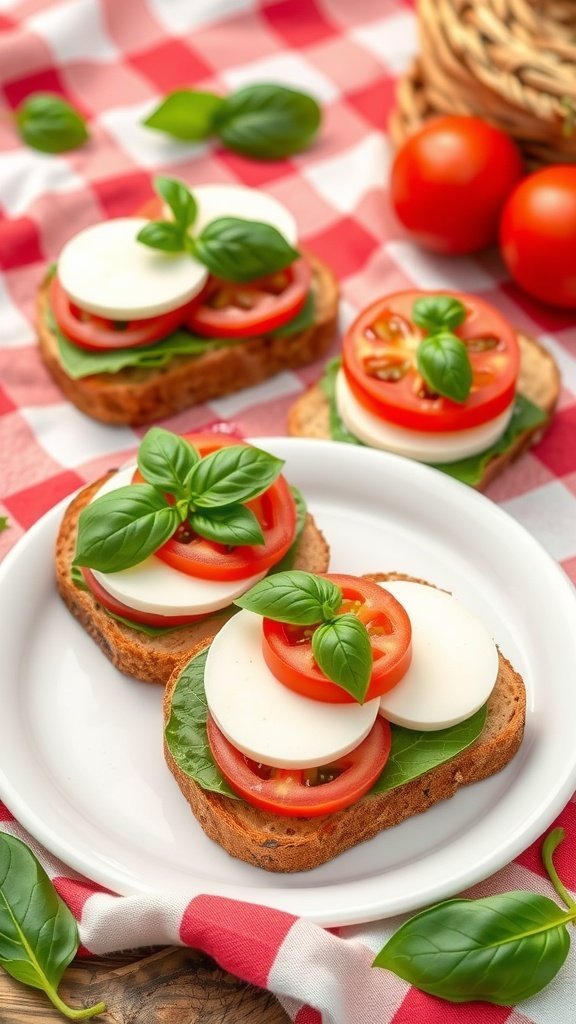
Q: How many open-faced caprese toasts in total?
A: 4